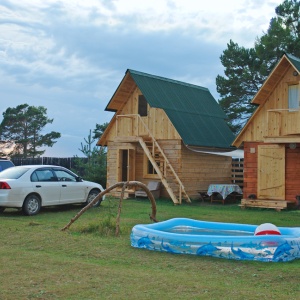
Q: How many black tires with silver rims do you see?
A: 2